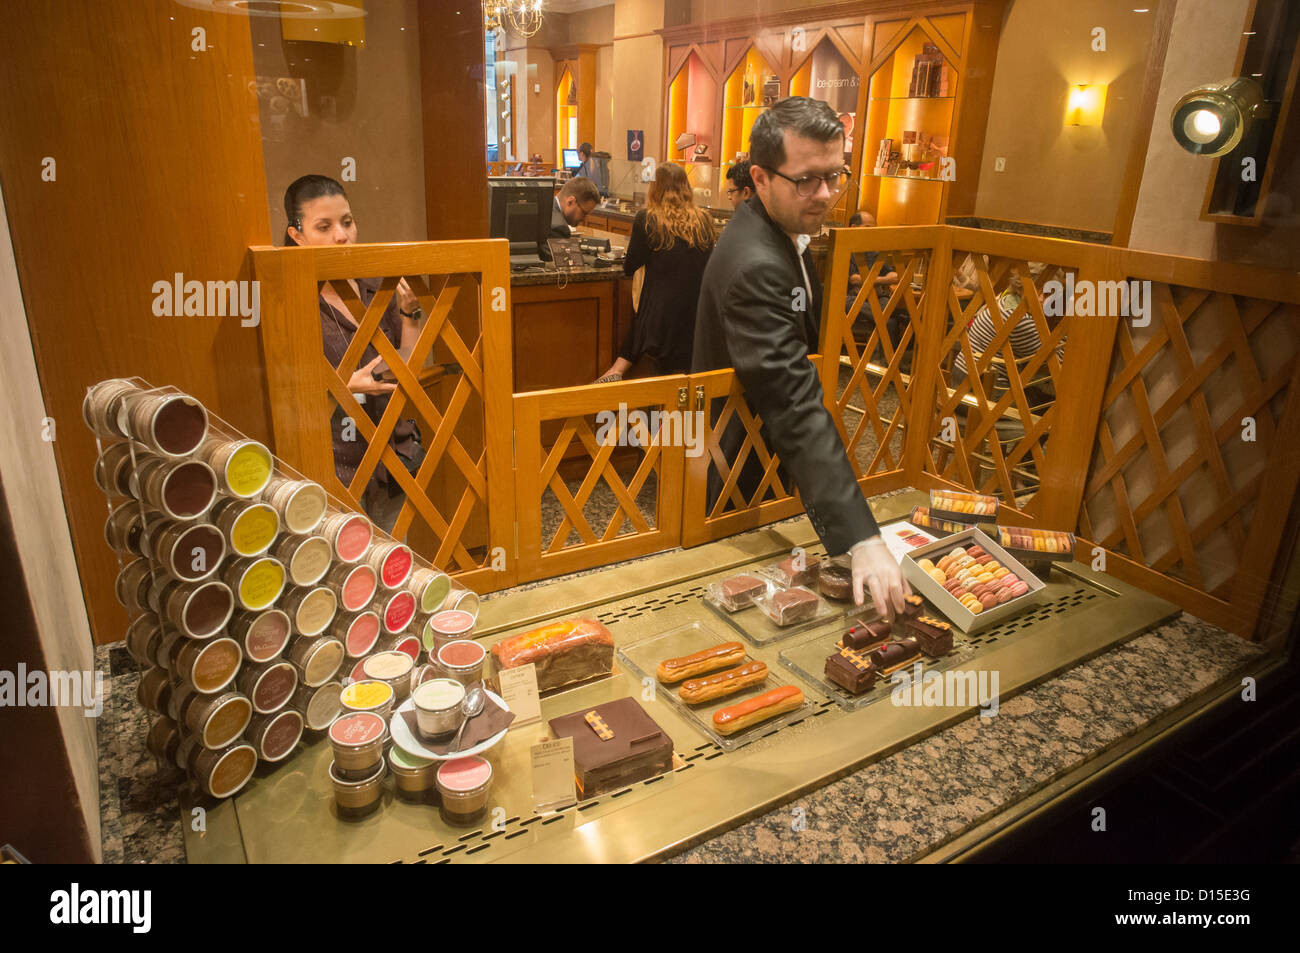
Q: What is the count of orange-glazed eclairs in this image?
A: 1